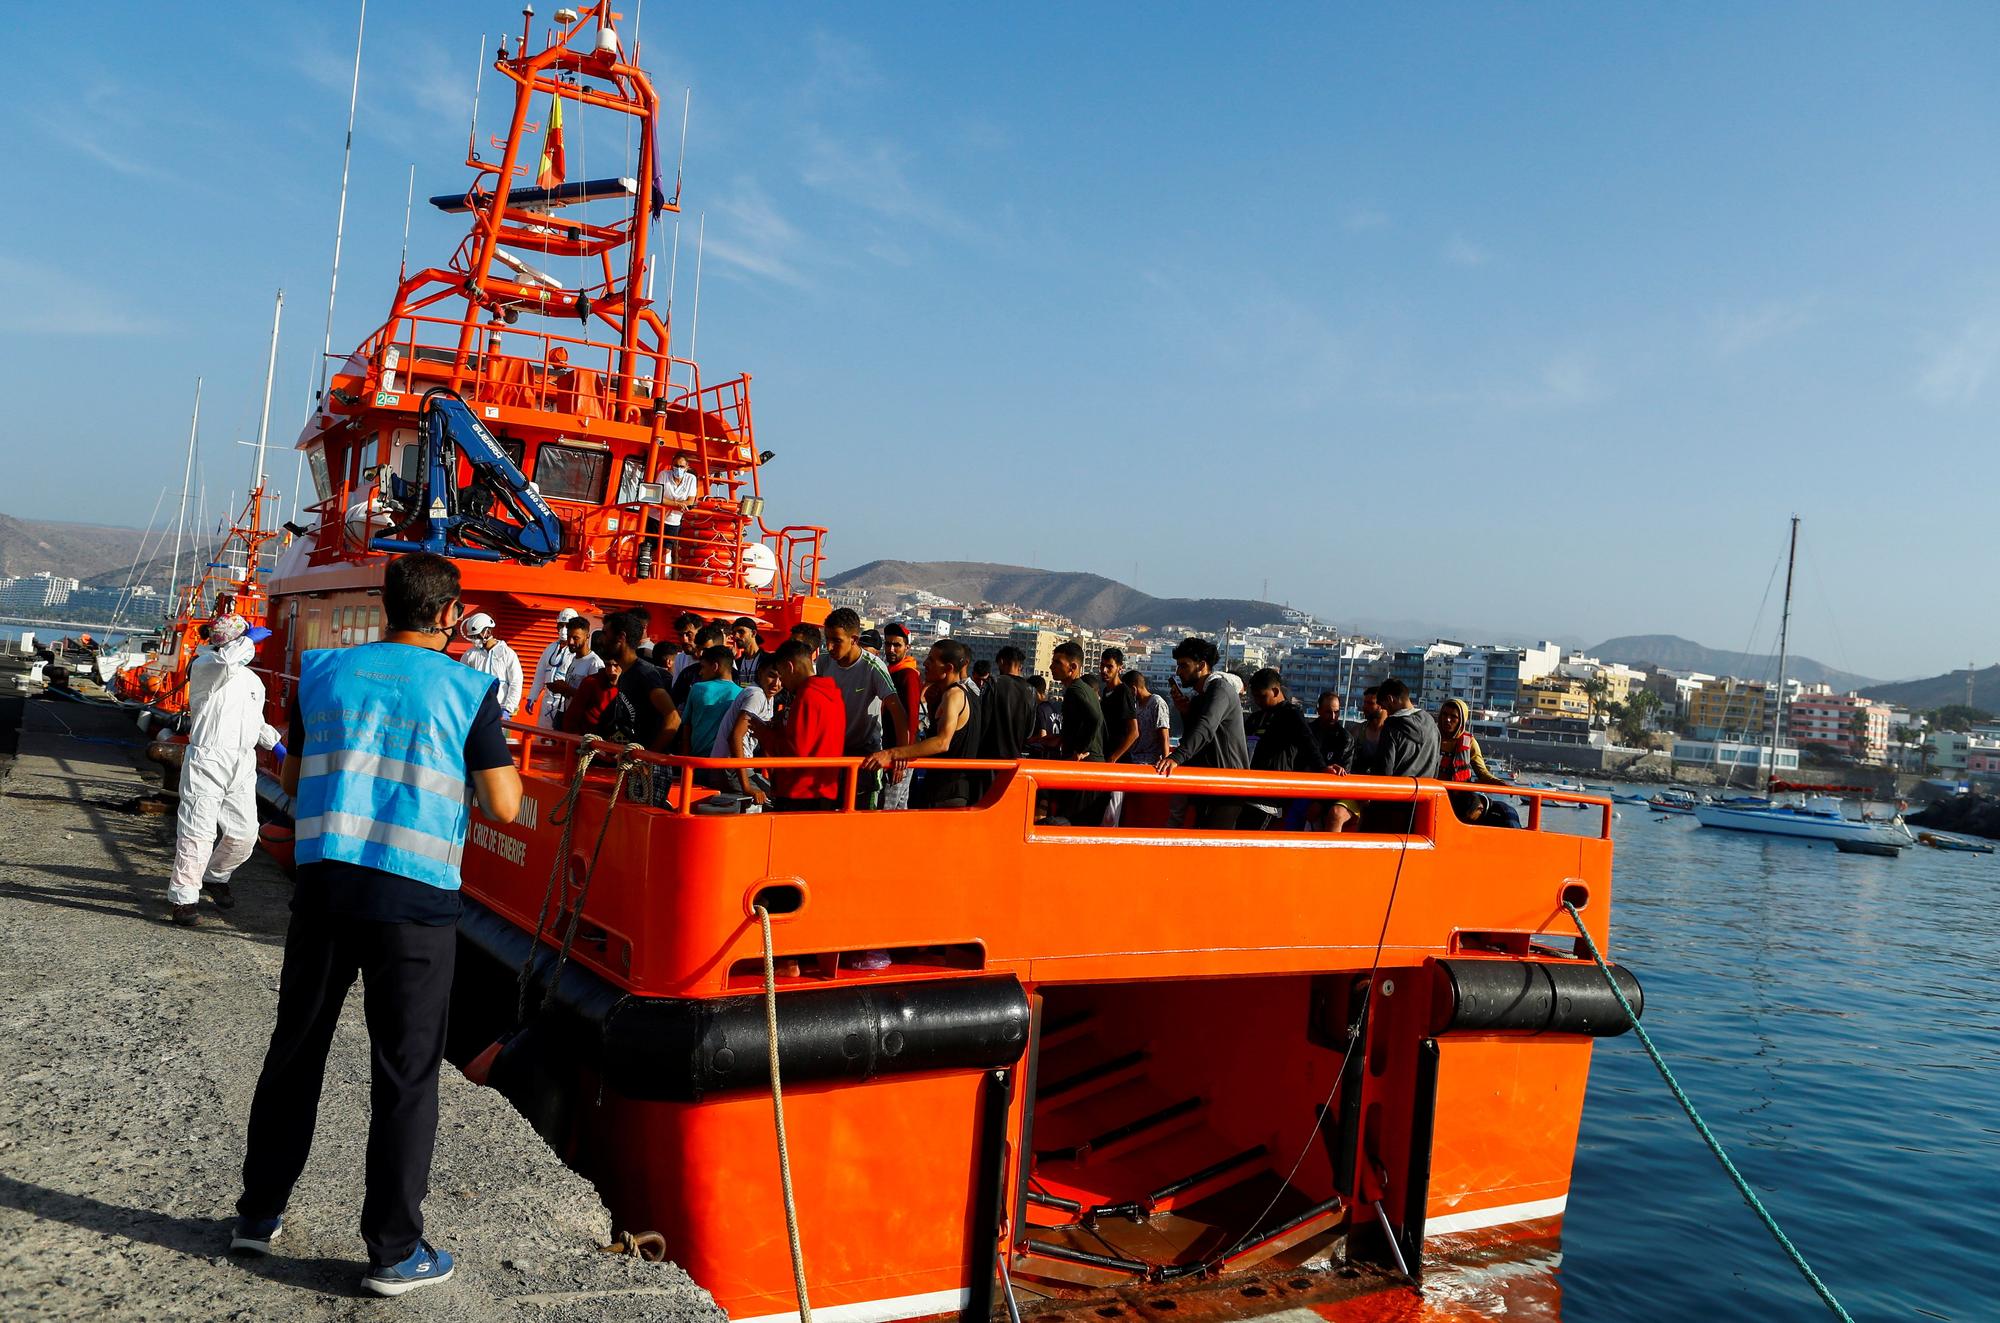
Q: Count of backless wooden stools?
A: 0